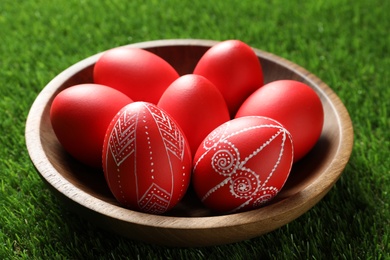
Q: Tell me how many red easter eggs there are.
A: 7